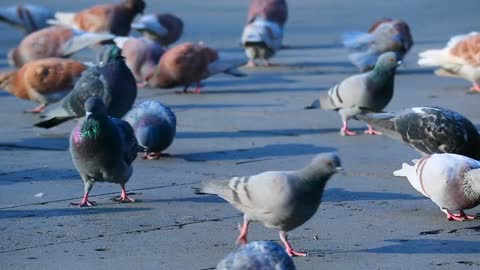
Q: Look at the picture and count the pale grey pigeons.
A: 2